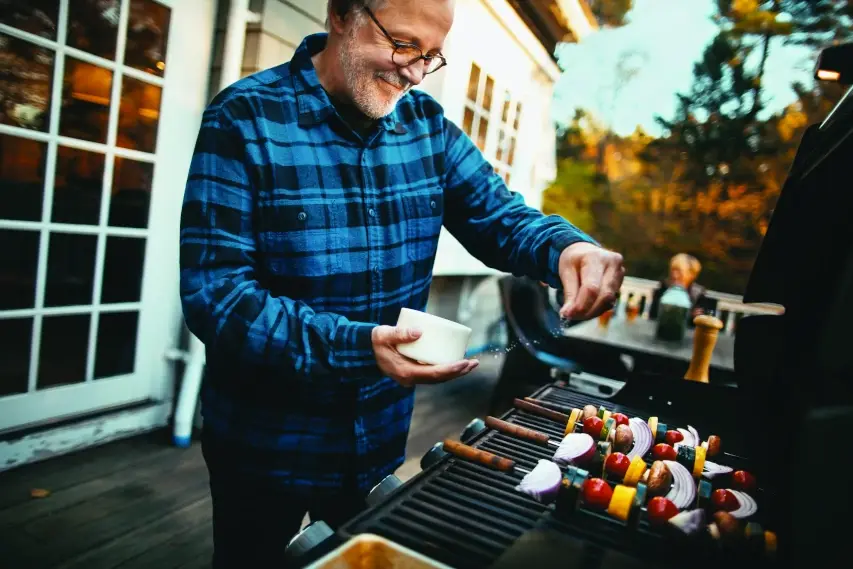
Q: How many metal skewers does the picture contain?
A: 4